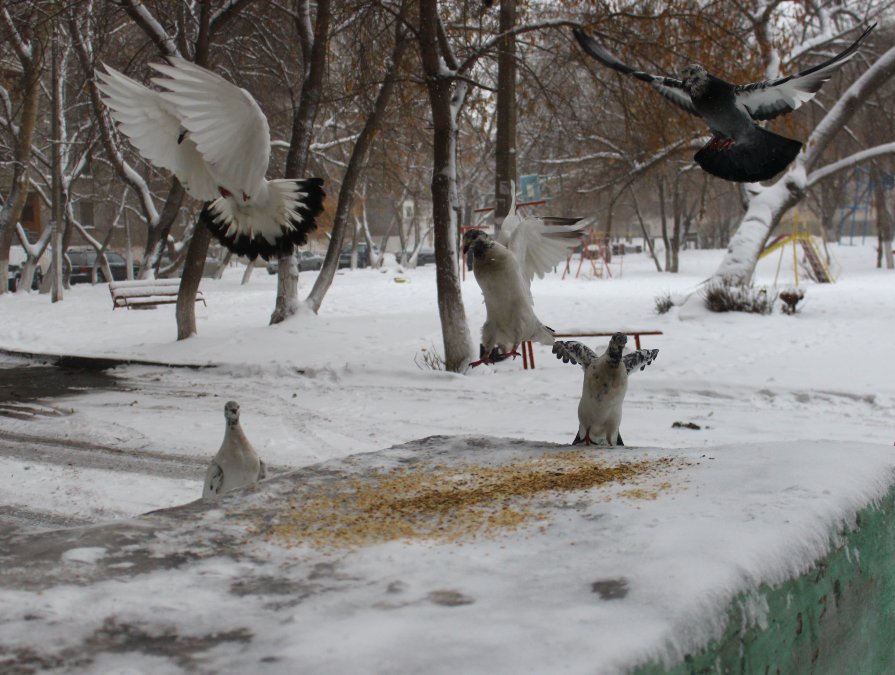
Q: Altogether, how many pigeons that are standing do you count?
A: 2